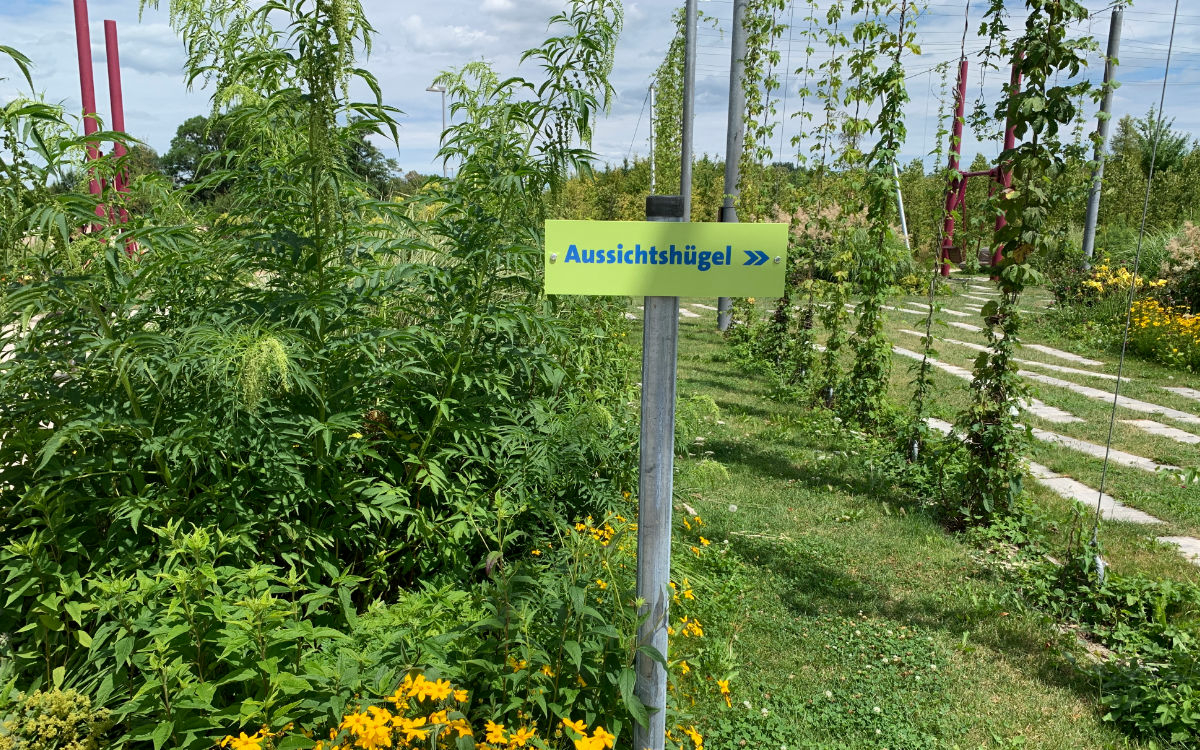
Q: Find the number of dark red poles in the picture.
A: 4